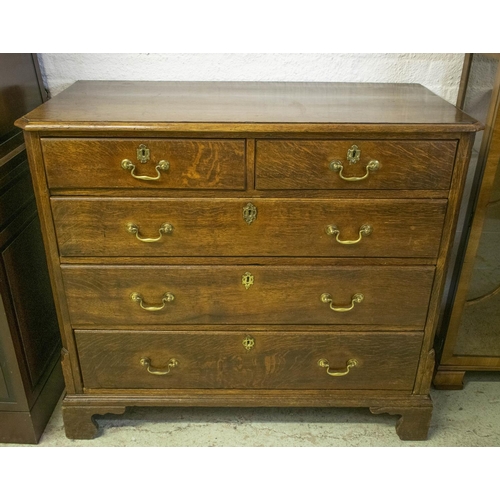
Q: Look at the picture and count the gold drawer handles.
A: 8